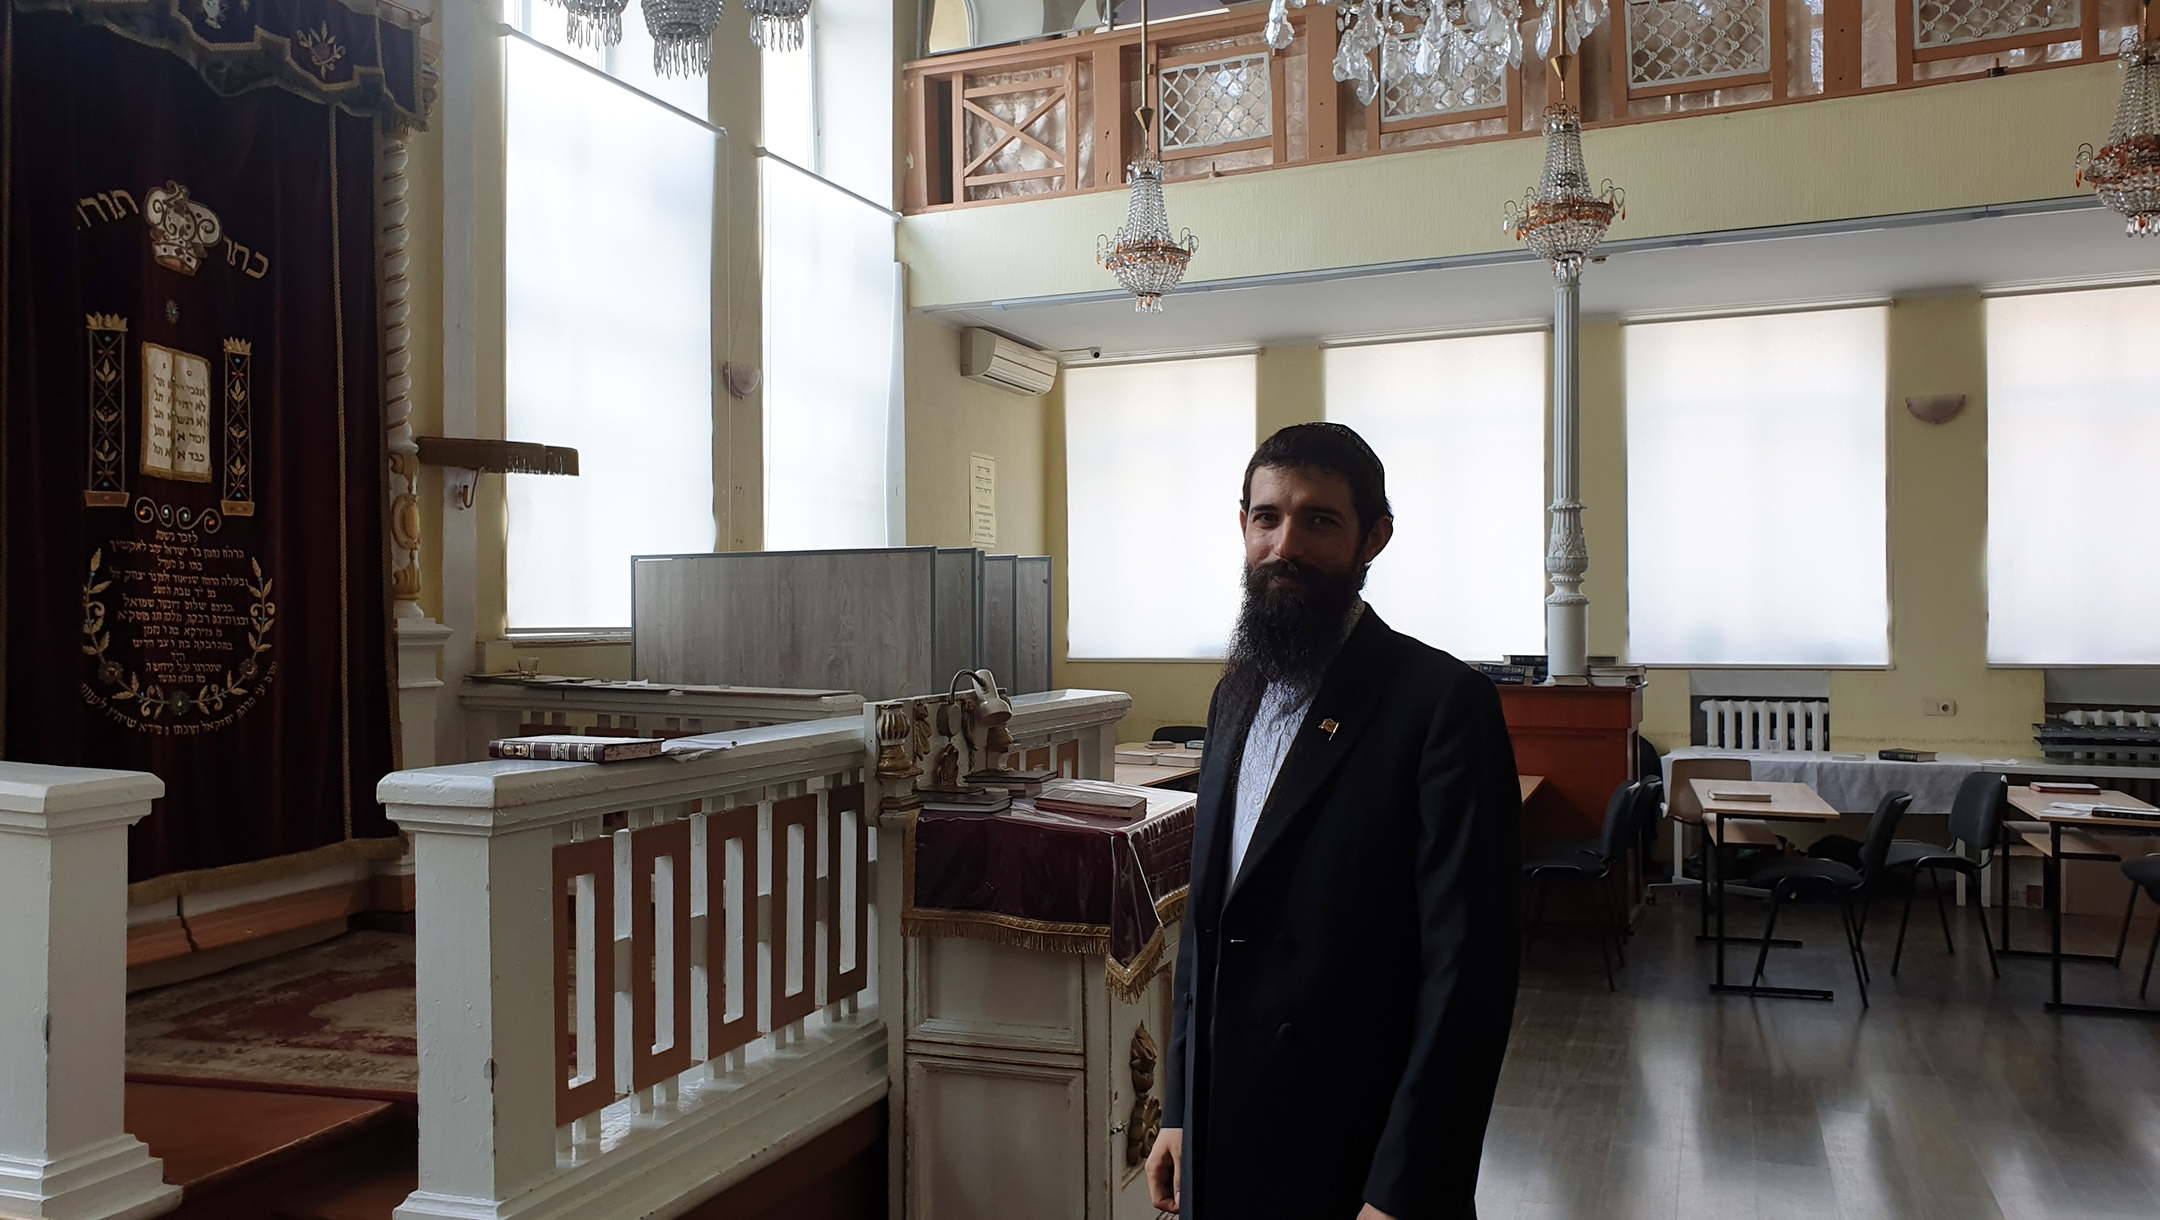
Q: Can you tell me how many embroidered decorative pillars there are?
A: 2